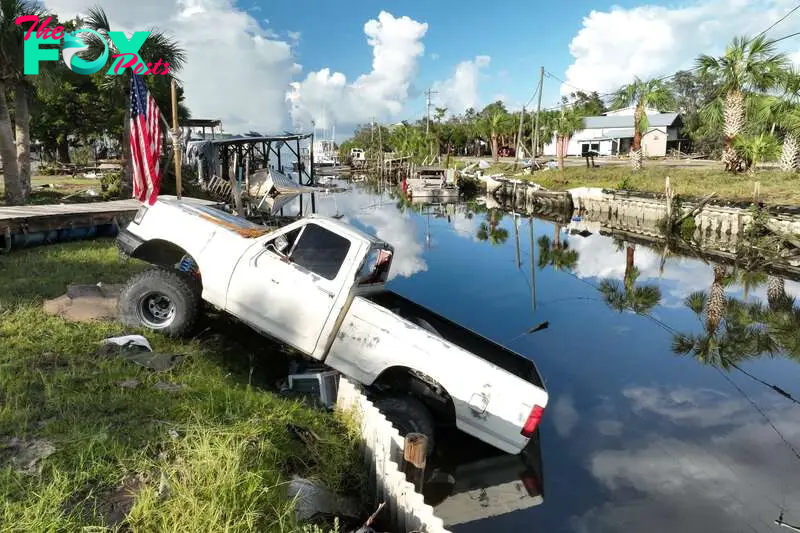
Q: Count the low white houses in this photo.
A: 1